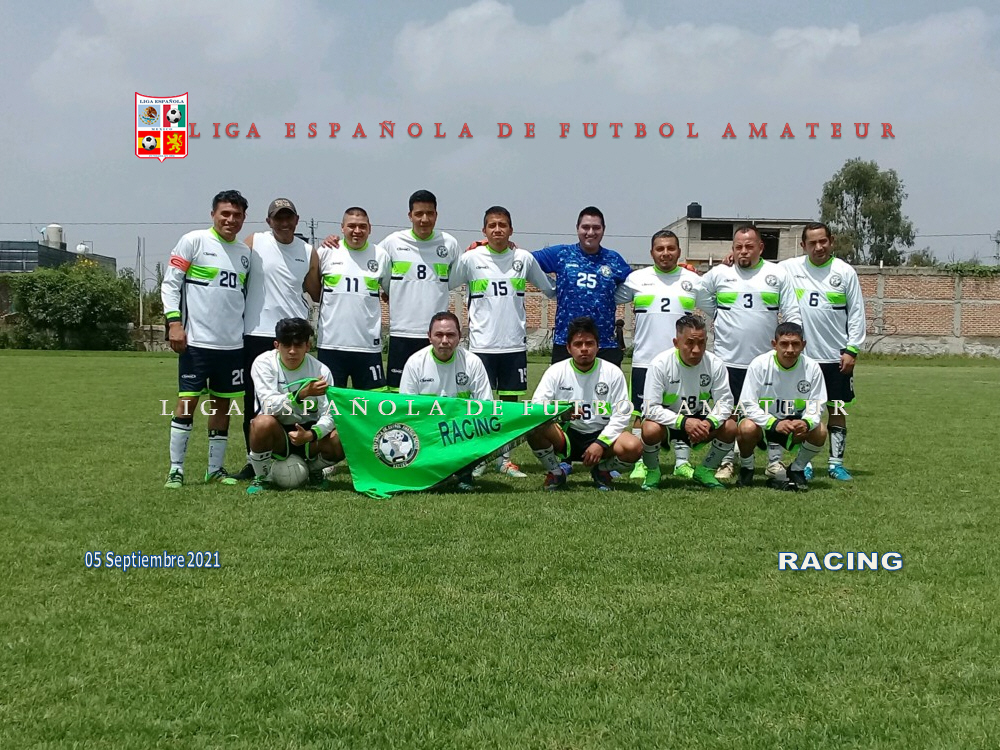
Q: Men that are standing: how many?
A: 9